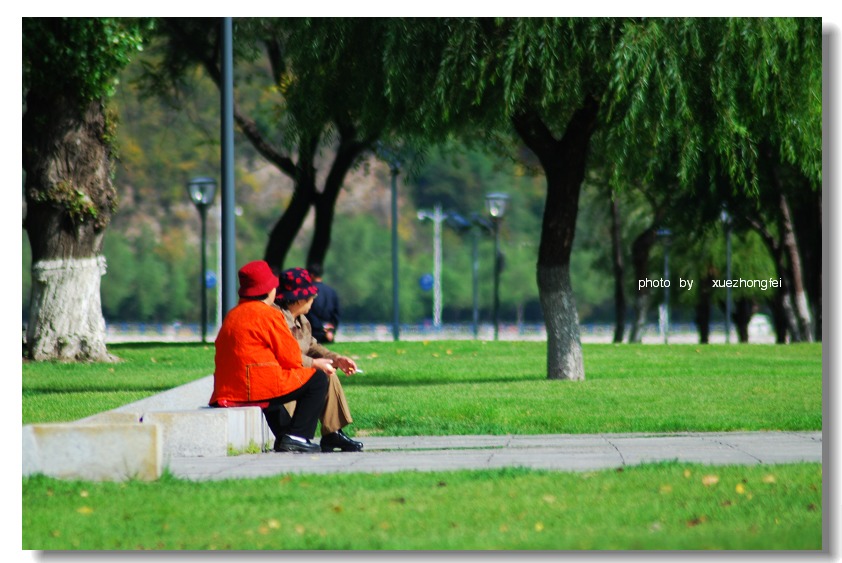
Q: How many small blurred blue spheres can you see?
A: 2